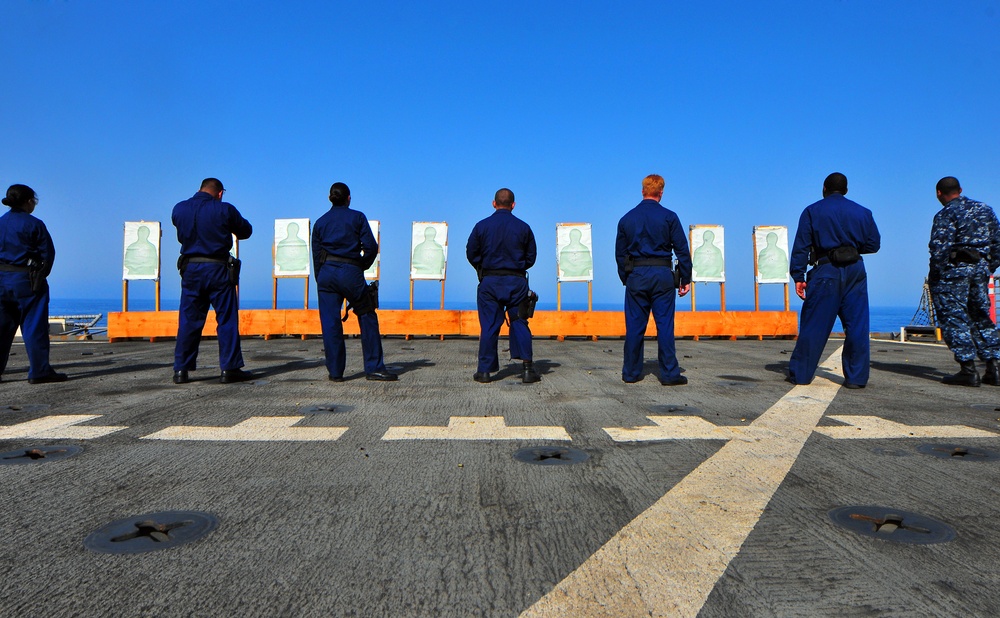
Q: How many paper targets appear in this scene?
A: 8